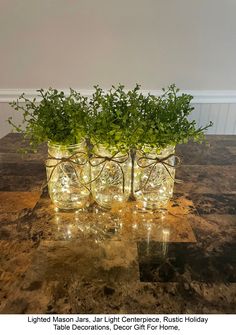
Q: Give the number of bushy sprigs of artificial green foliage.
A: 3